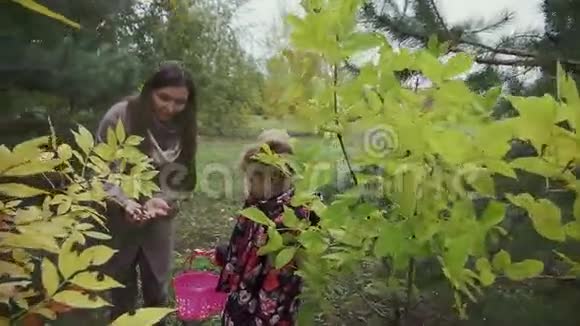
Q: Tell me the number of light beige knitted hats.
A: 1